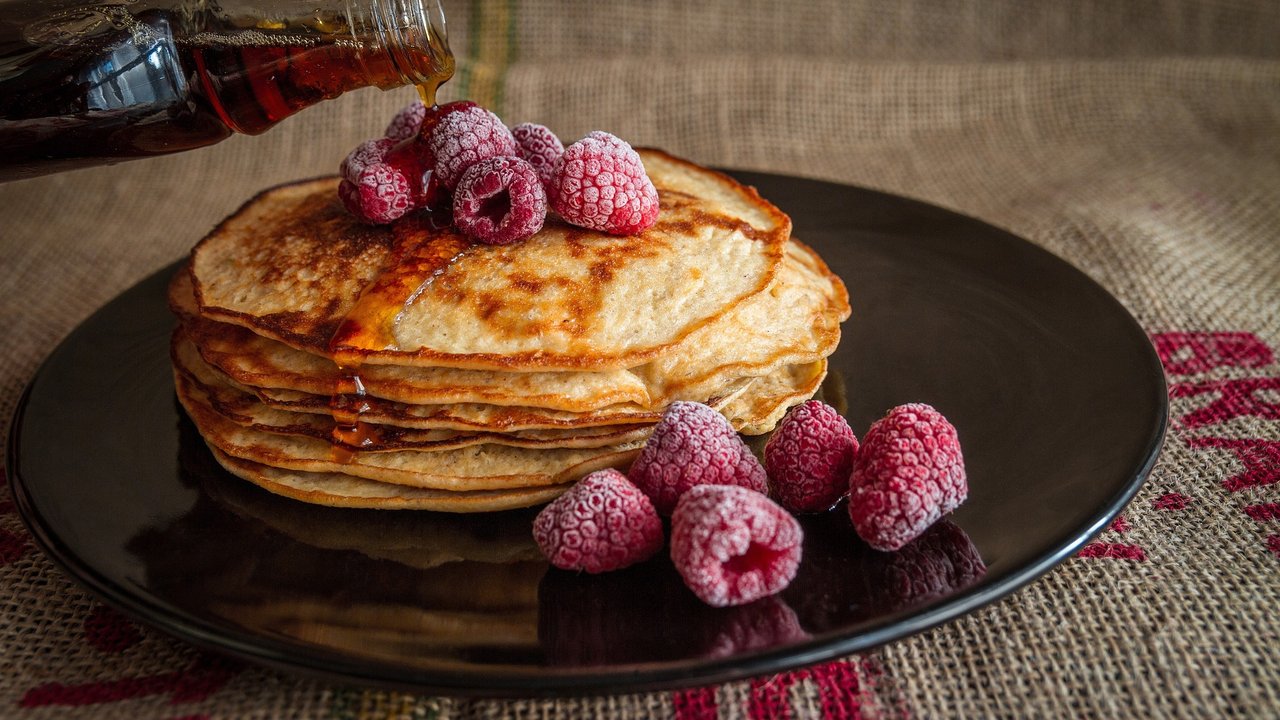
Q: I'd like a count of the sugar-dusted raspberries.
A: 11